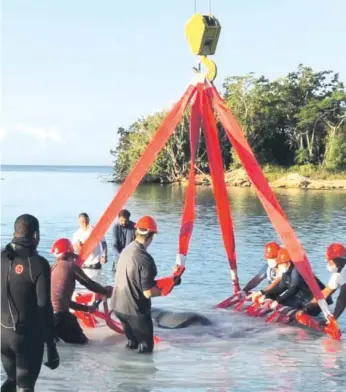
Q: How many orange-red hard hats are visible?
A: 5